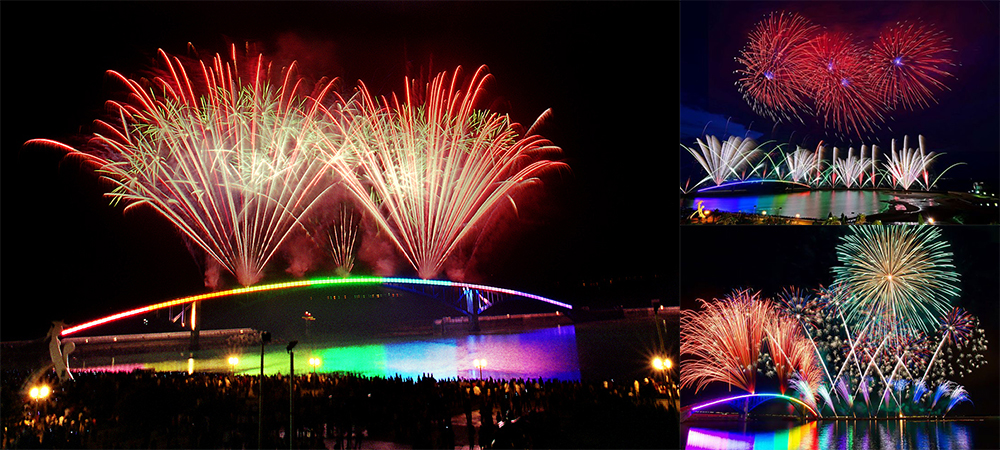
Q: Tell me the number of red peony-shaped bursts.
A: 3